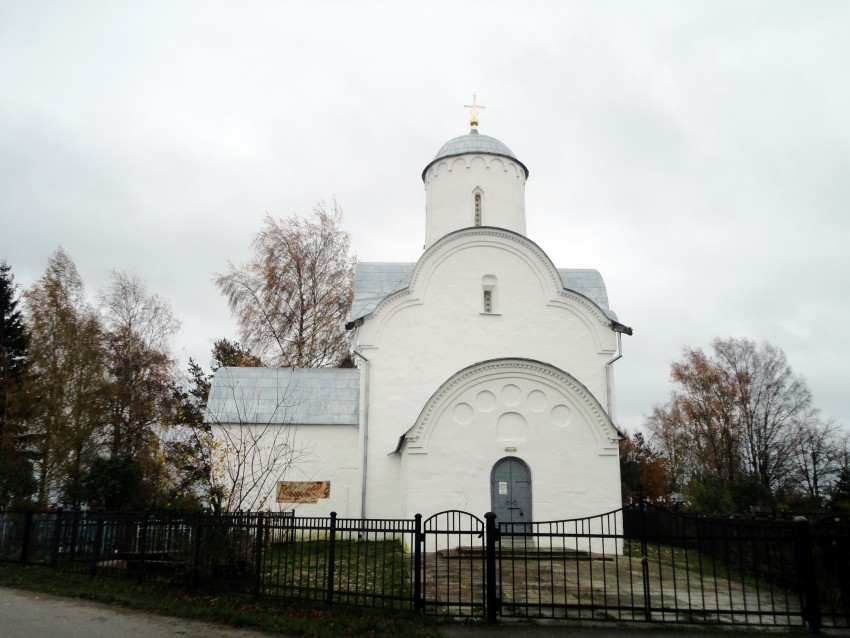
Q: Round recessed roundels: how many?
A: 5